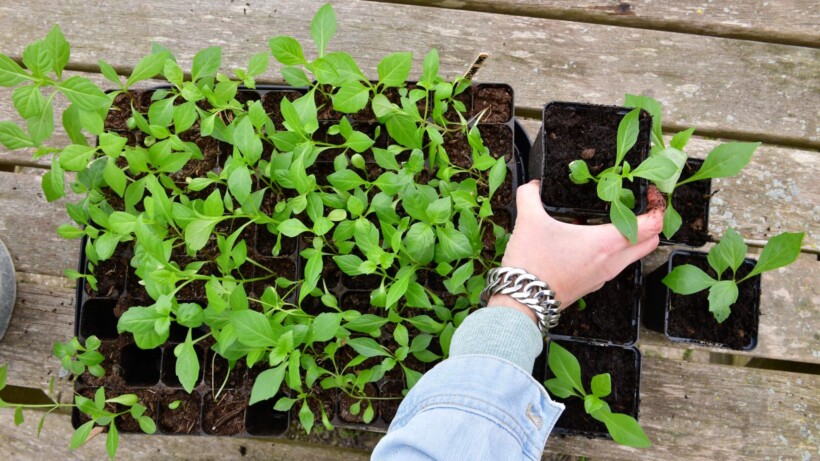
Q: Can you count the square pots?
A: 5